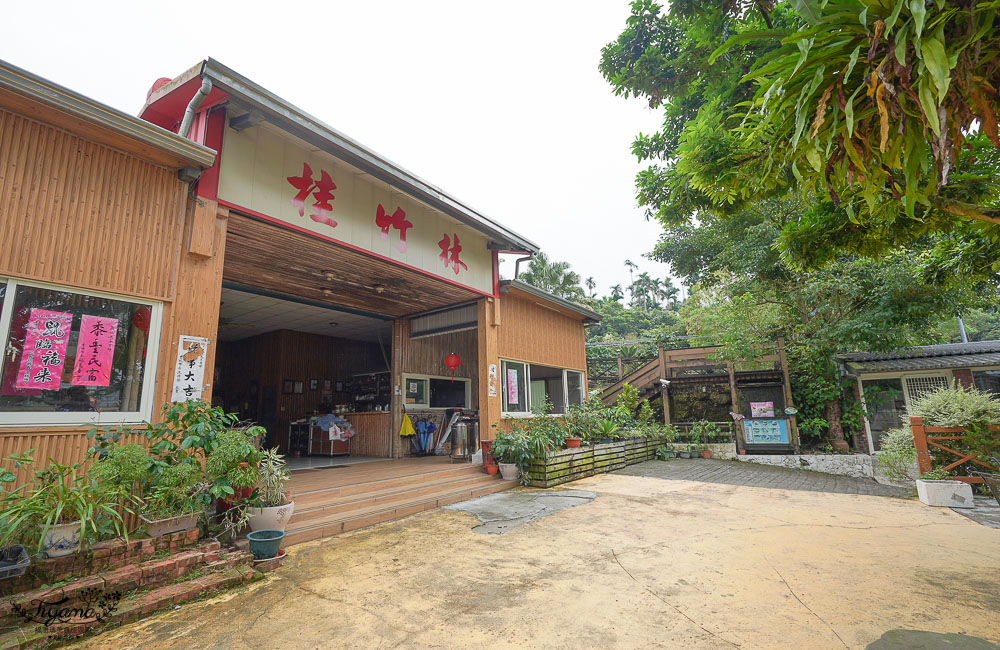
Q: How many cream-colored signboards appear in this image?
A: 1